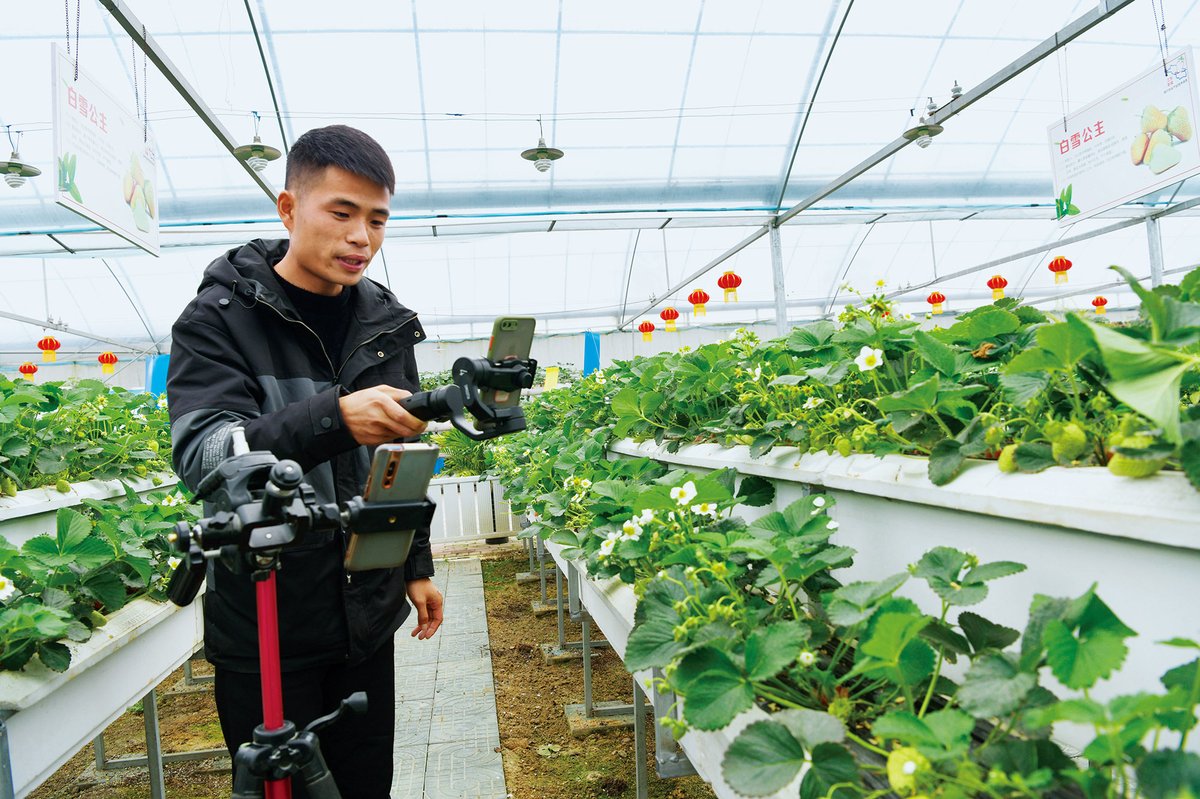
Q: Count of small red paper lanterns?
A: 11